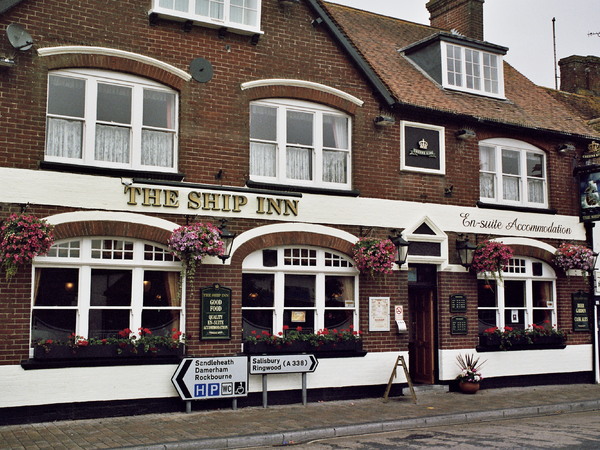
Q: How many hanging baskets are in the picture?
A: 5